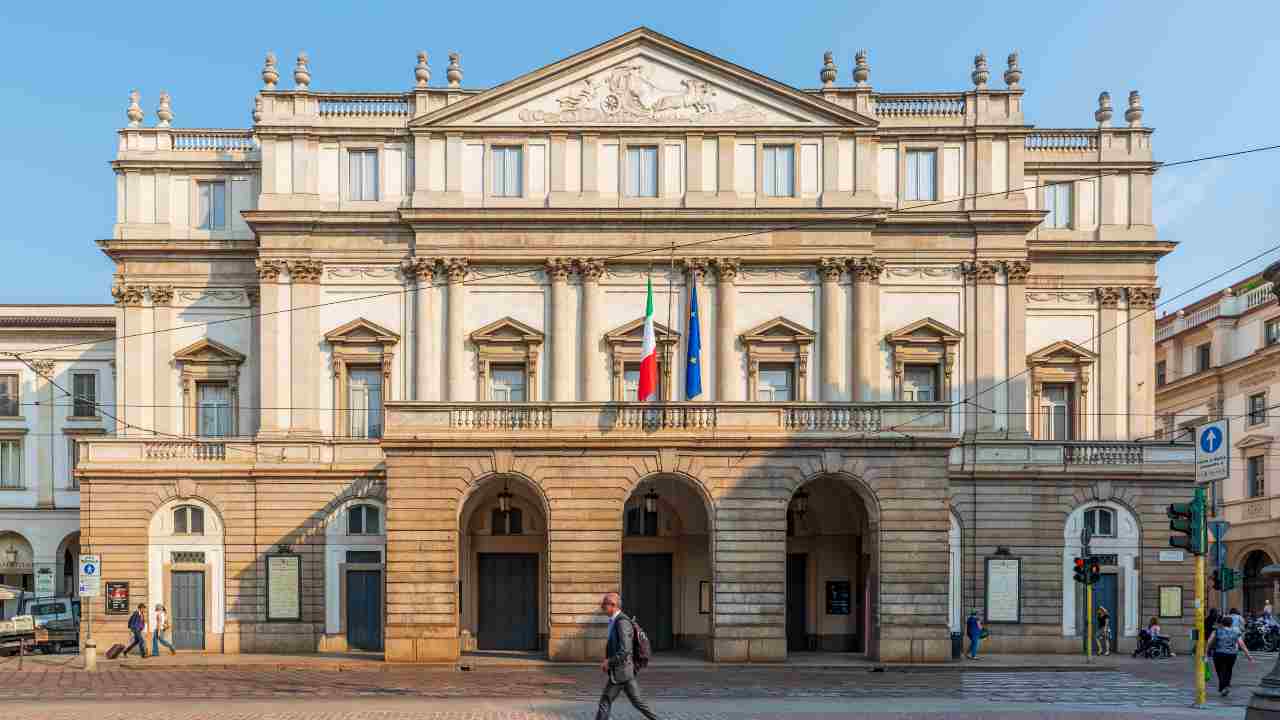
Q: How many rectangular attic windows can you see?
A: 7